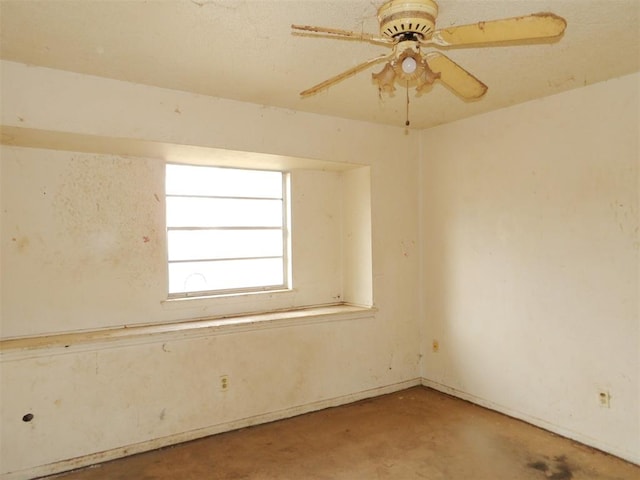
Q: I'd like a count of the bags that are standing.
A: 0